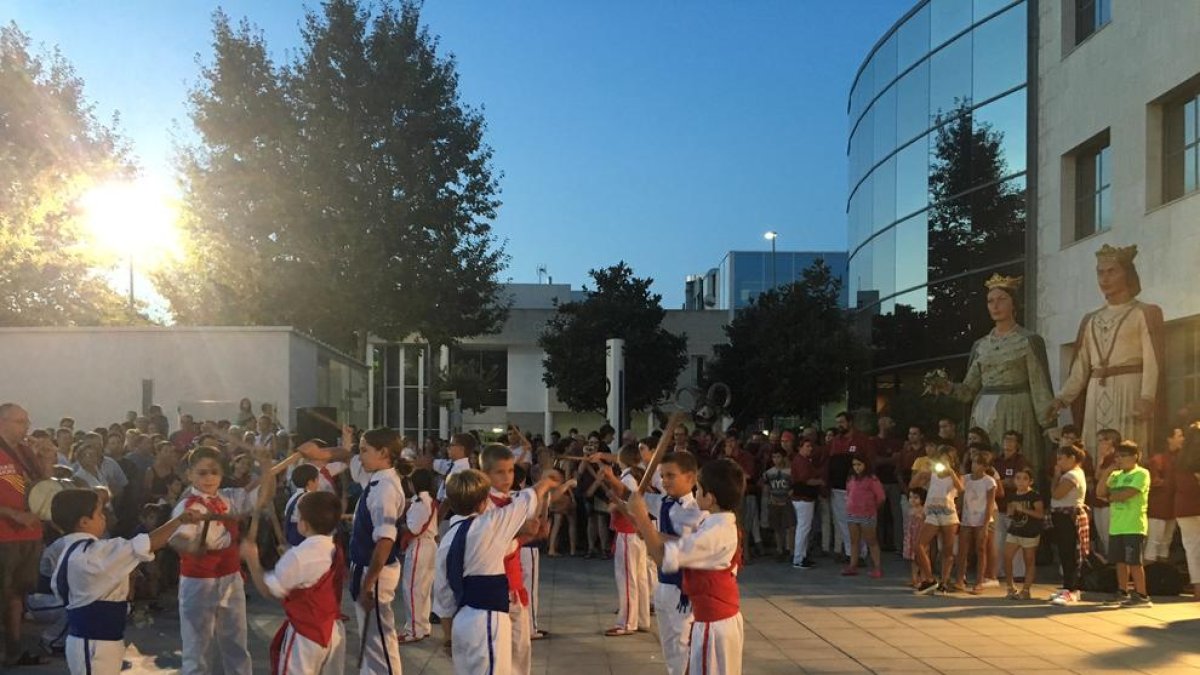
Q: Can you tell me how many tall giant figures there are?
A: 2